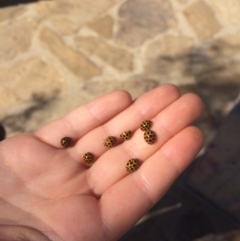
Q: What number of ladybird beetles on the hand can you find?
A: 7